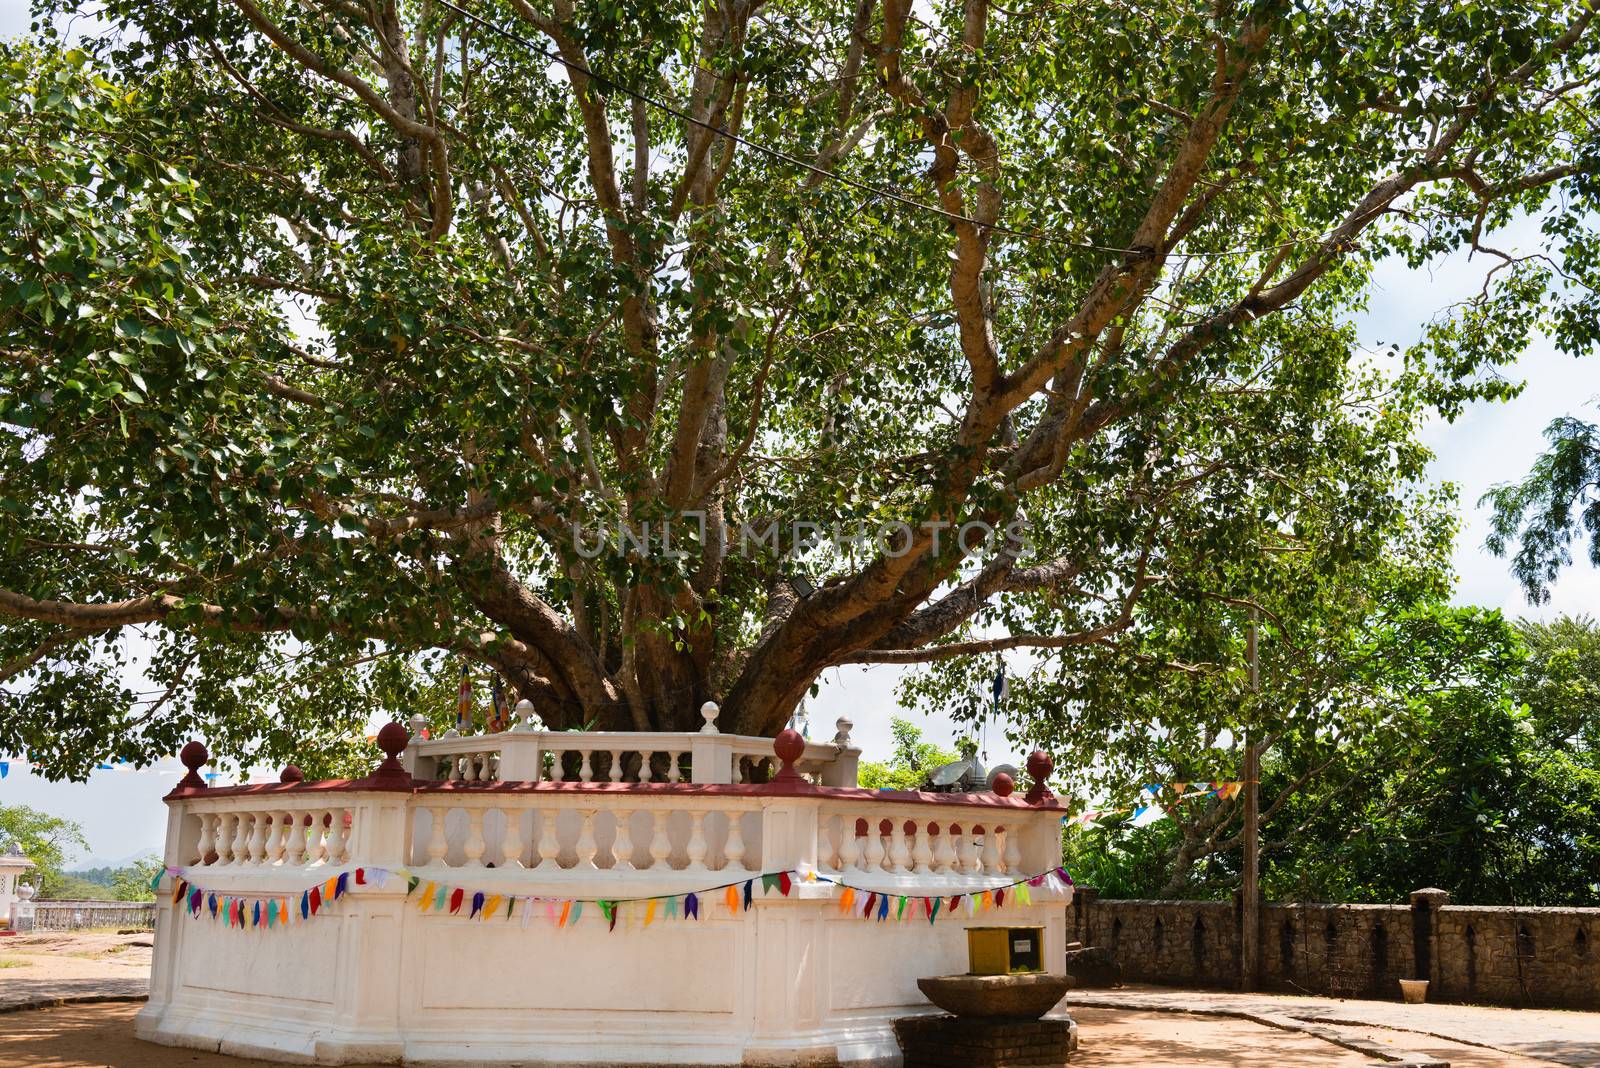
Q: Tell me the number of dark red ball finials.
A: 6